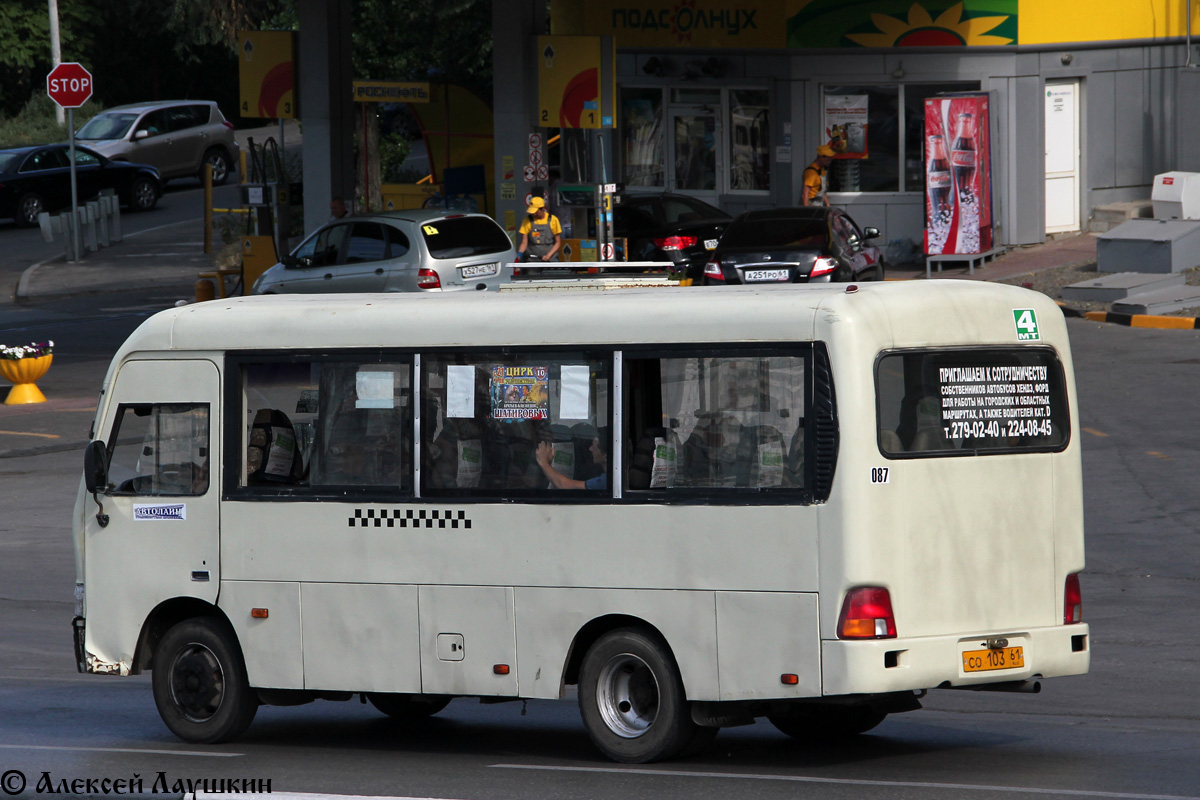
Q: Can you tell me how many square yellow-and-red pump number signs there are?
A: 2